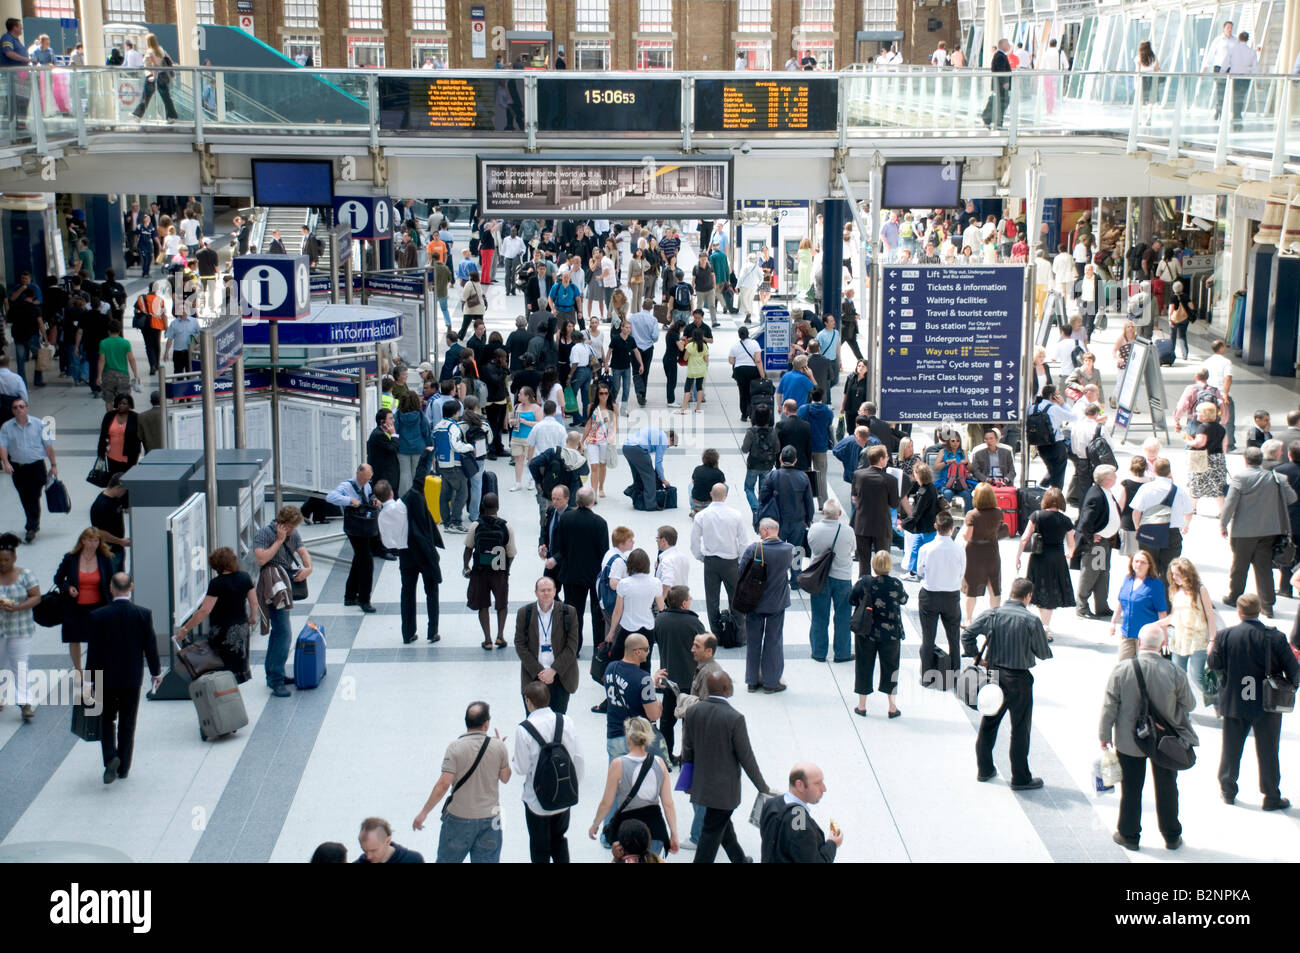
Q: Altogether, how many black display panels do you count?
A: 3